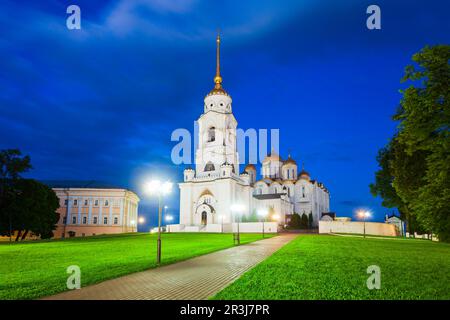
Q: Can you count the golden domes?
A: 5